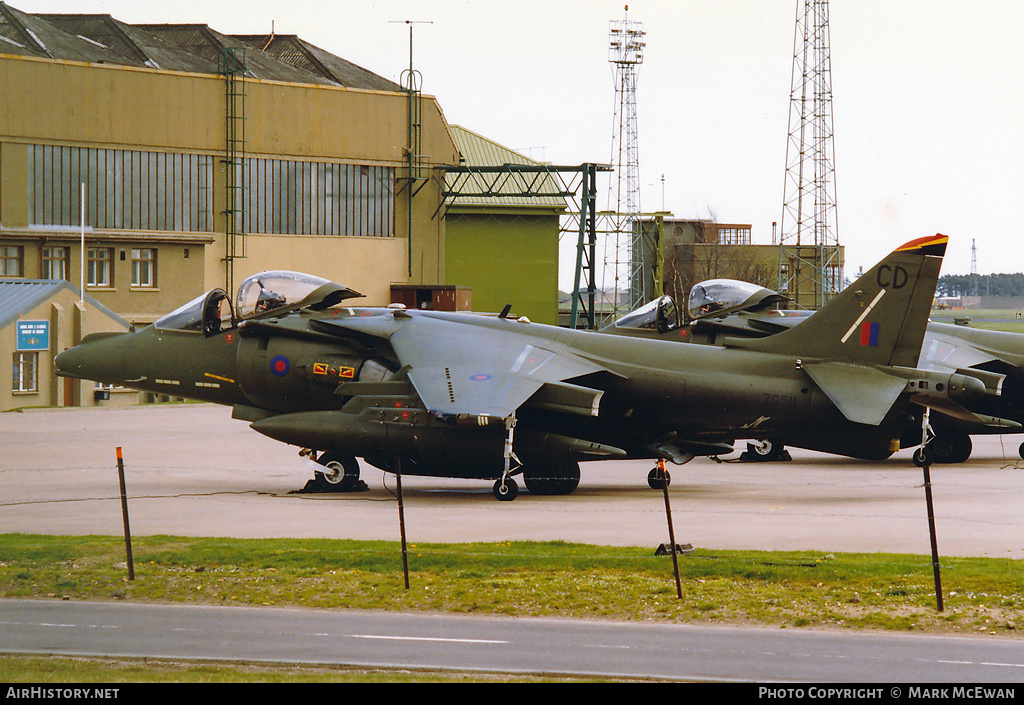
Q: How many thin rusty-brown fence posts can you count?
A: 4